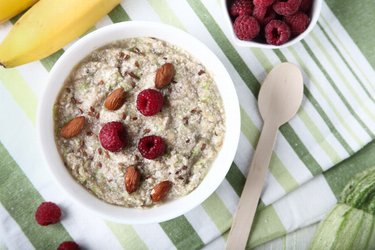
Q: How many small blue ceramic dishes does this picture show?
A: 0